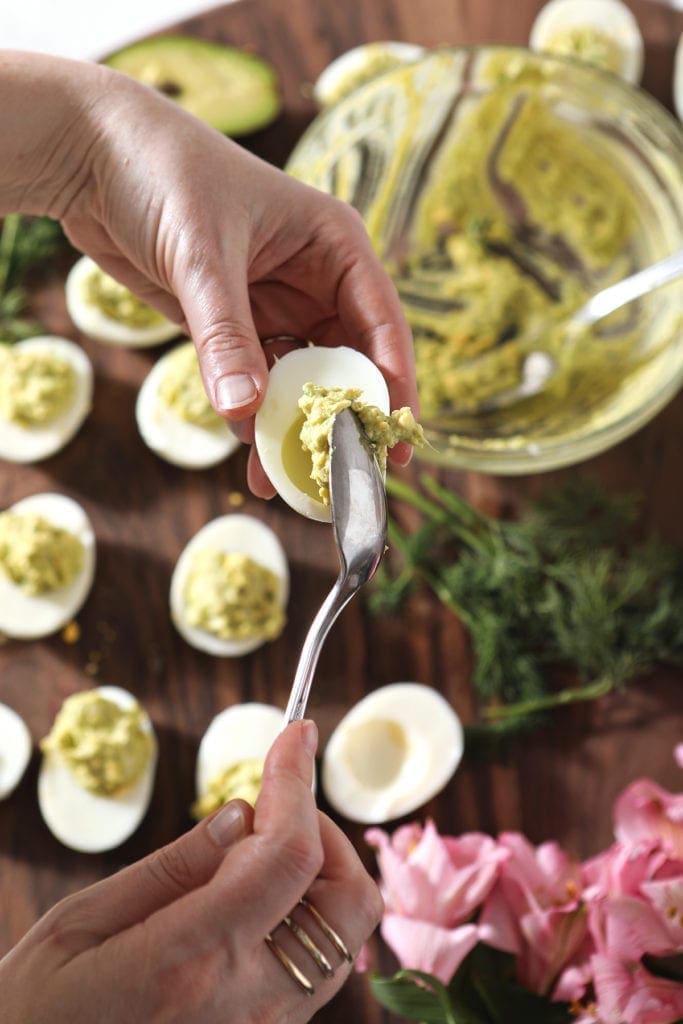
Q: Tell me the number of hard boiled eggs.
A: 13